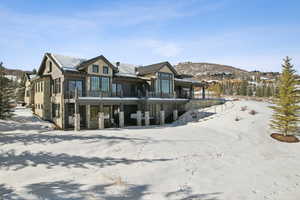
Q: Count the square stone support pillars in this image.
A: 7